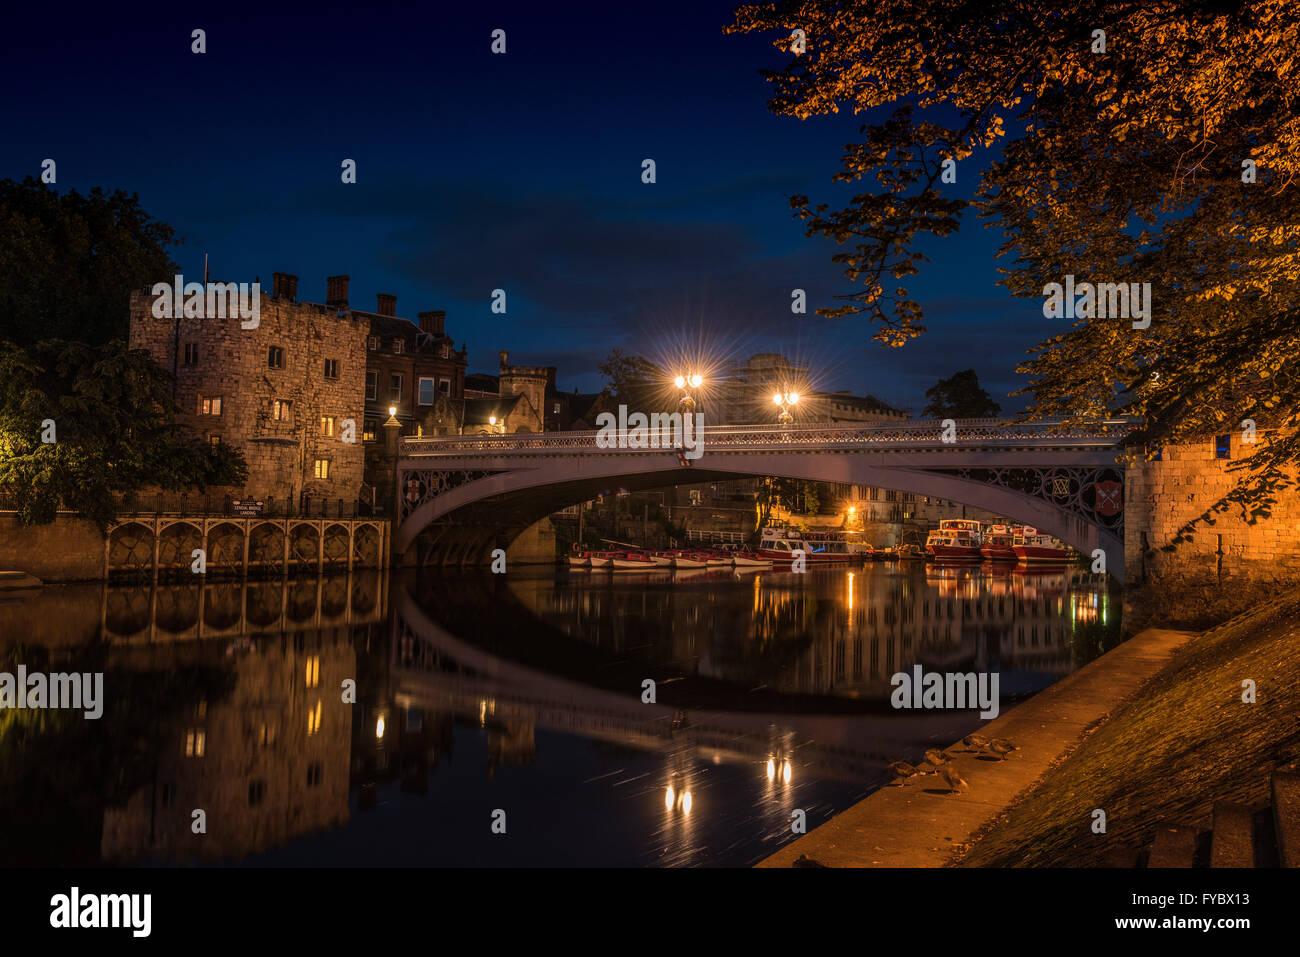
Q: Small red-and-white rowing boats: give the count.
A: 7